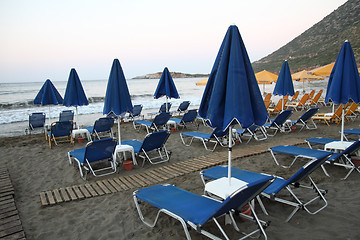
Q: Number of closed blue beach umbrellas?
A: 7